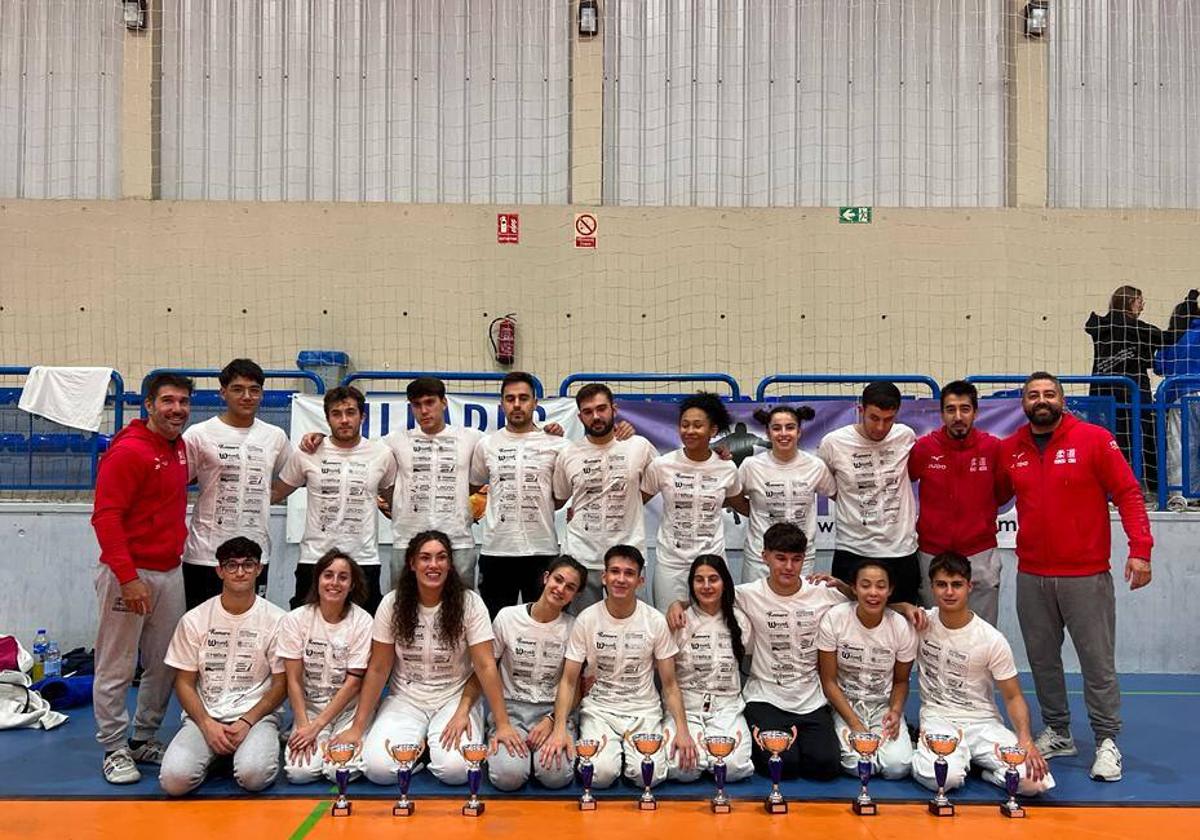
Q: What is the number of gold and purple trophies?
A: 10